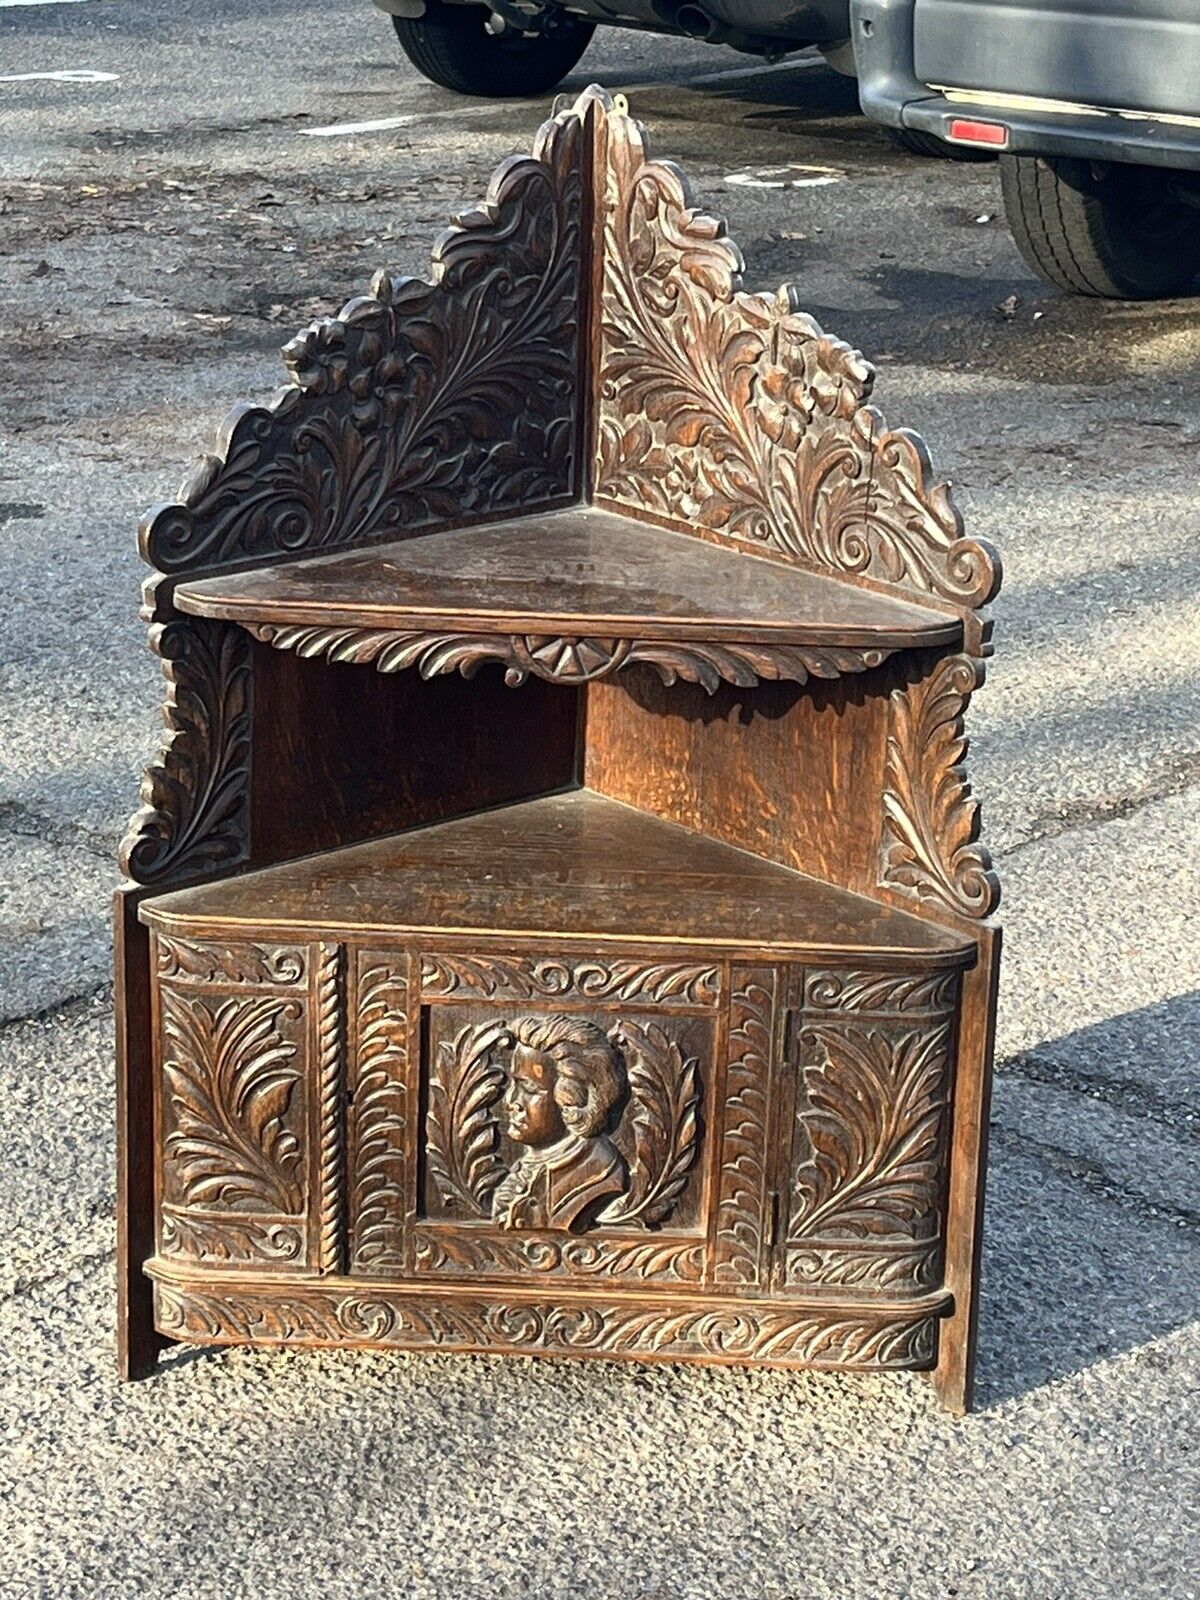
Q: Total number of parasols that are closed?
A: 0